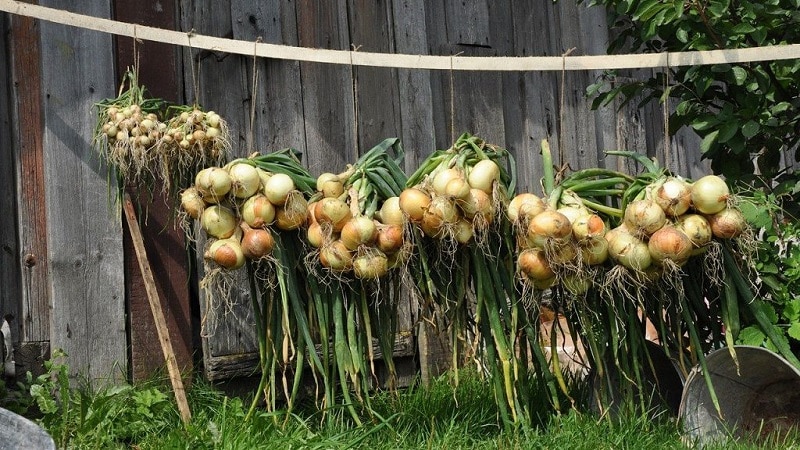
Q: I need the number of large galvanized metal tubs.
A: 2